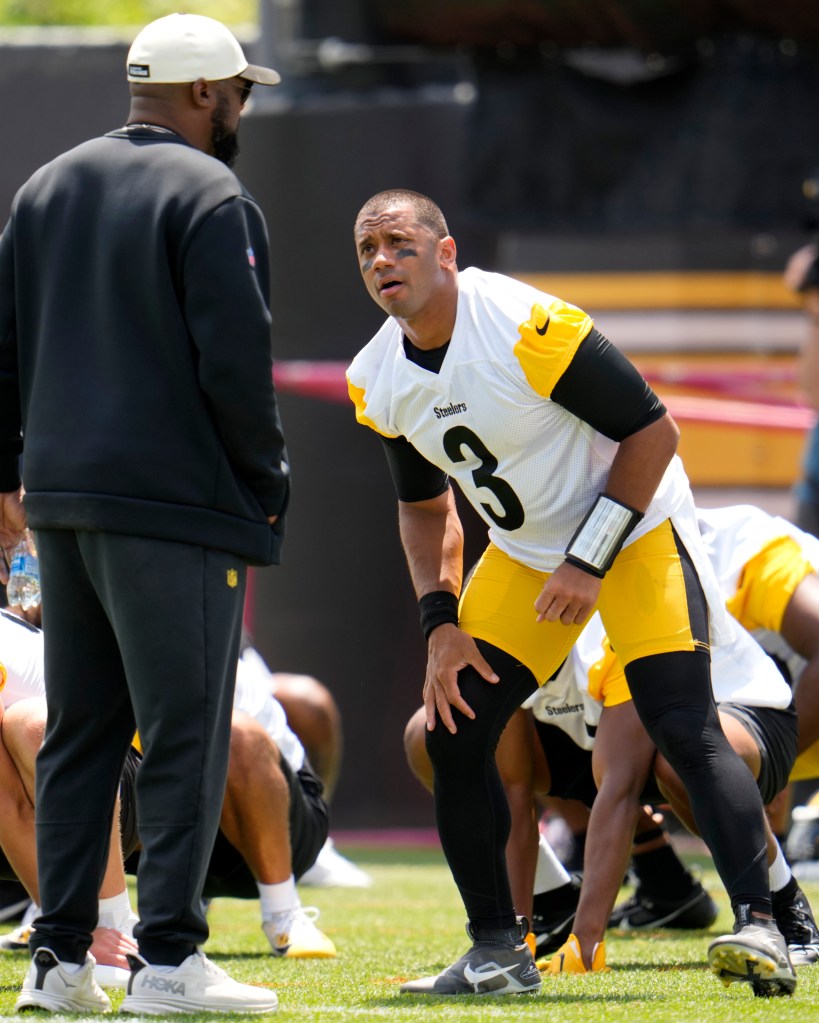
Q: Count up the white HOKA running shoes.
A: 2